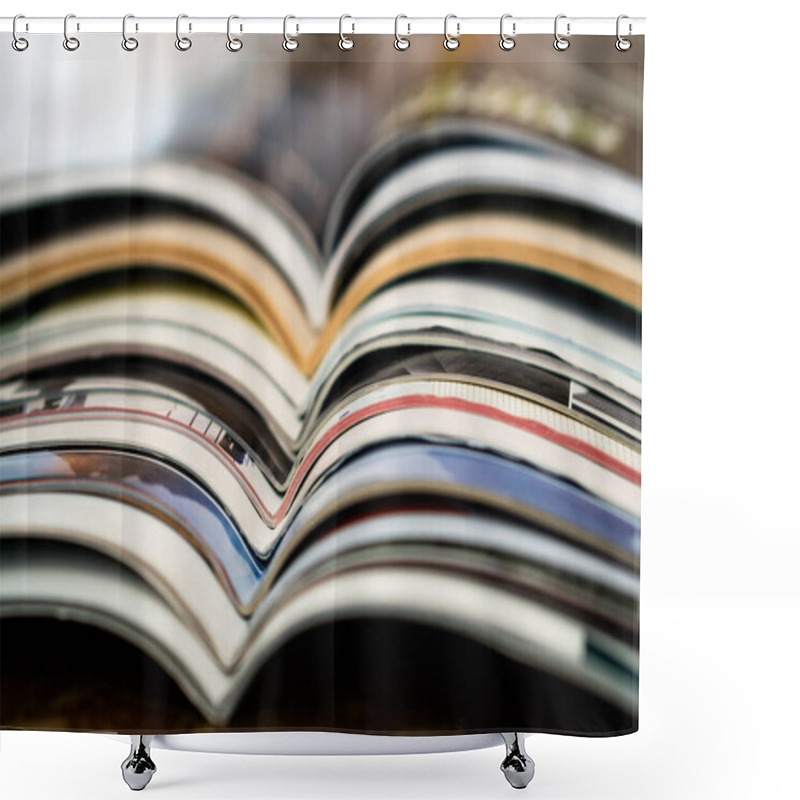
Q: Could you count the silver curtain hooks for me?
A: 12